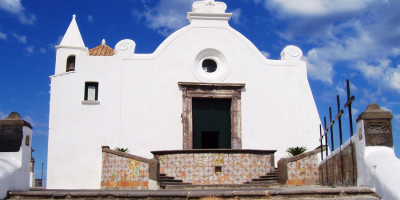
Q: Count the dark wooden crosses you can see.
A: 5